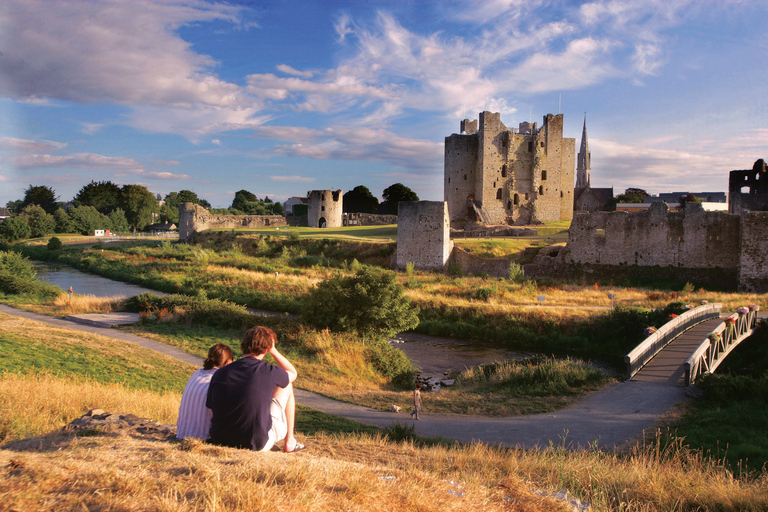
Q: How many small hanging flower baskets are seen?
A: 8